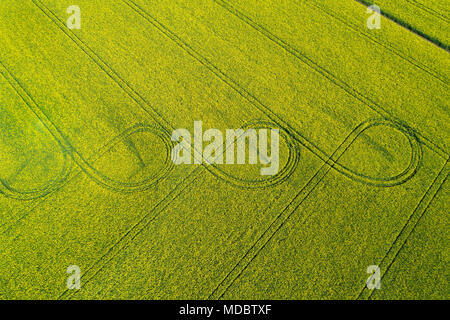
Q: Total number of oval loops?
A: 4